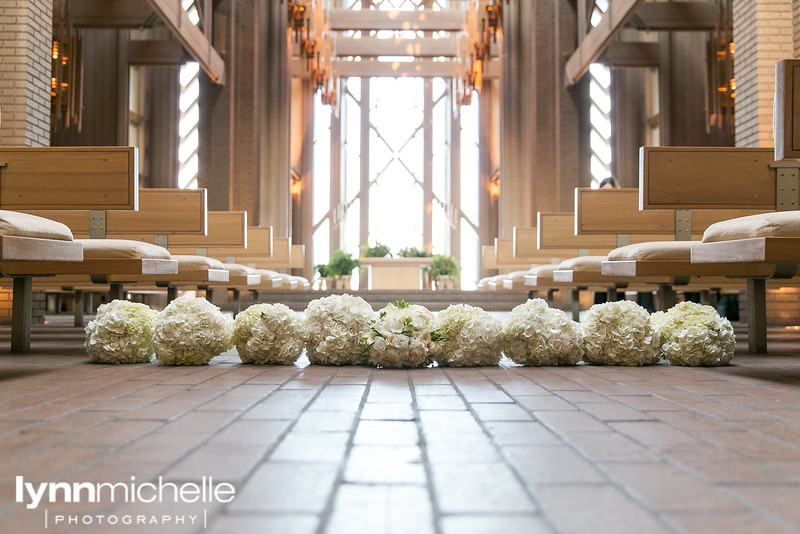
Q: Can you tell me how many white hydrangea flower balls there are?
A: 8